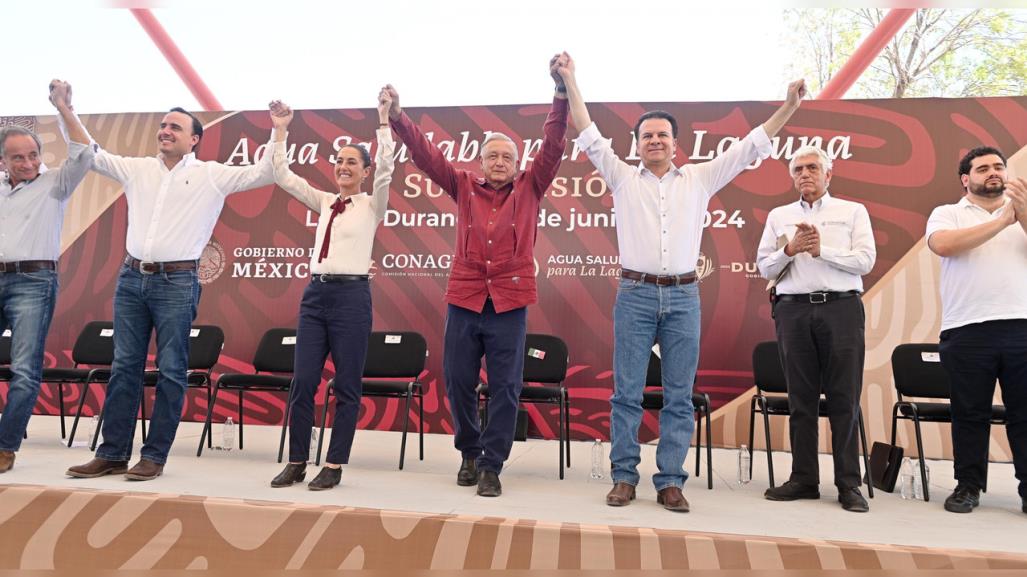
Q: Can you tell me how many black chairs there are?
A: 9